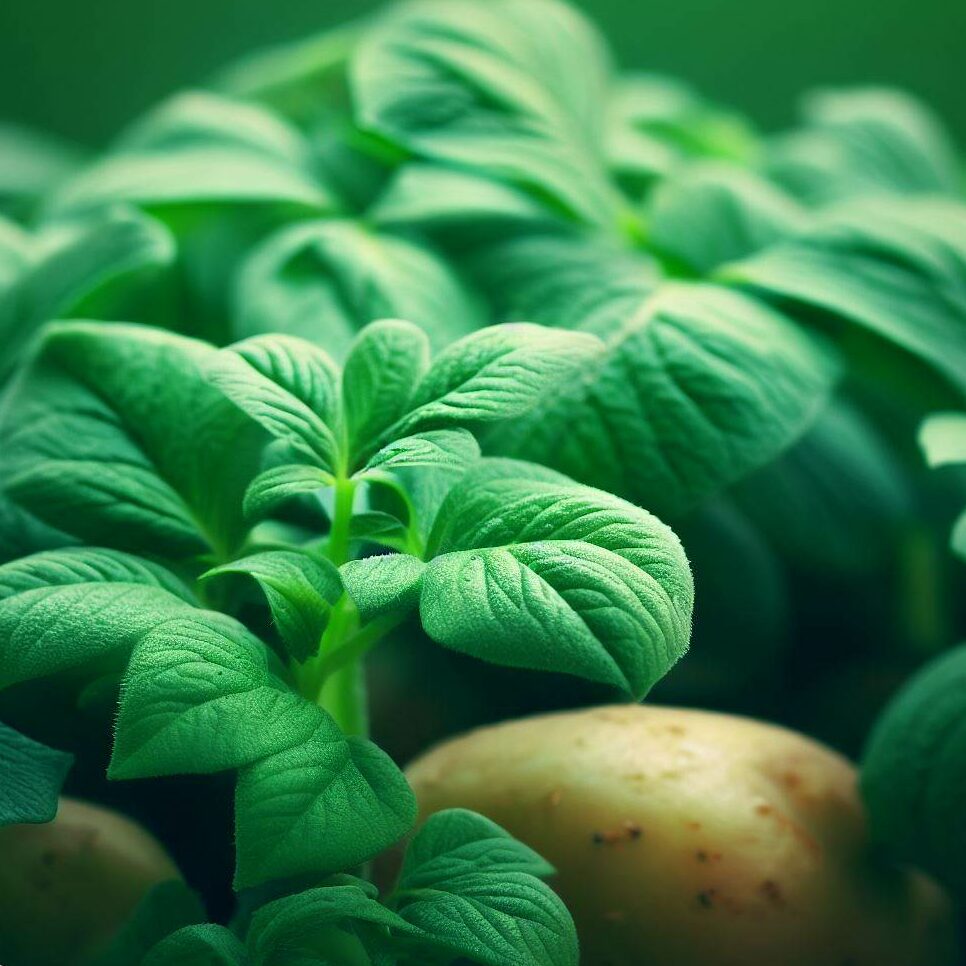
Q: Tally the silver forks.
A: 0